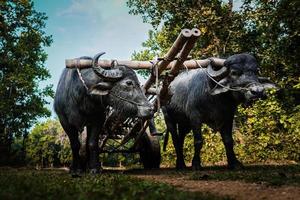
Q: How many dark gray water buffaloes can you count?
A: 2